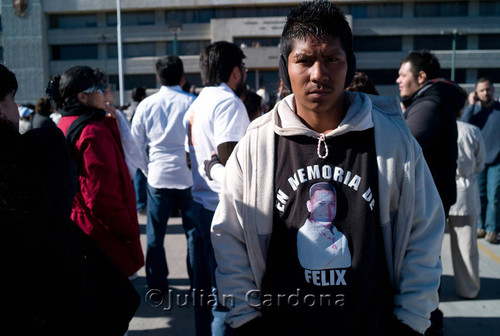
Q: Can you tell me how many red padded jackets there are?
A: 1